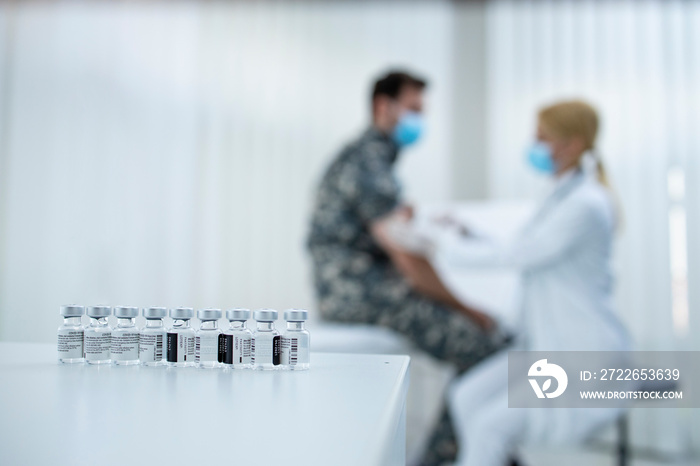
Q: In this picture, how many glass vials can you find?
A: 9